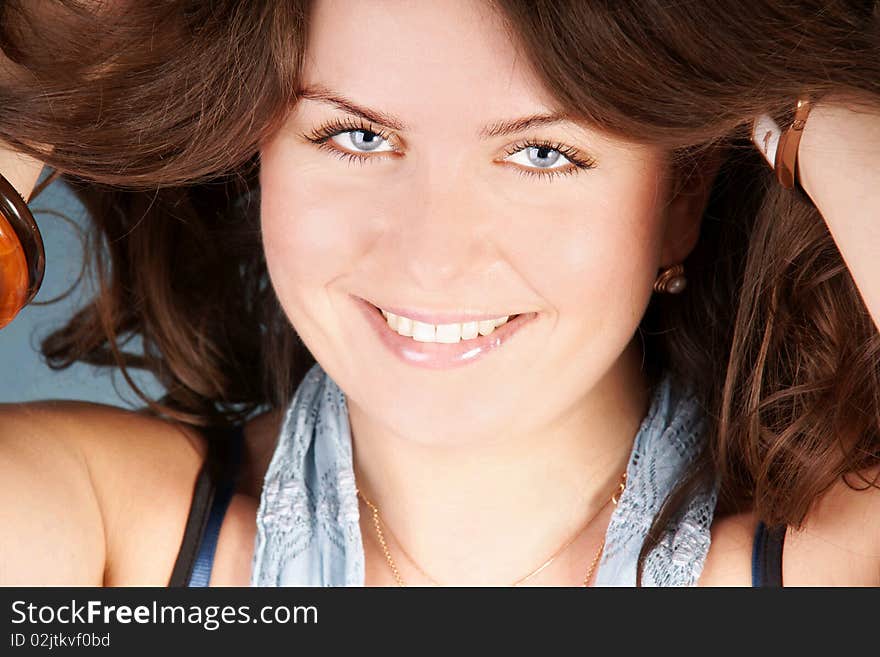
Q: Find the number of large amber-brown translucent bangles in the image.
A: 1